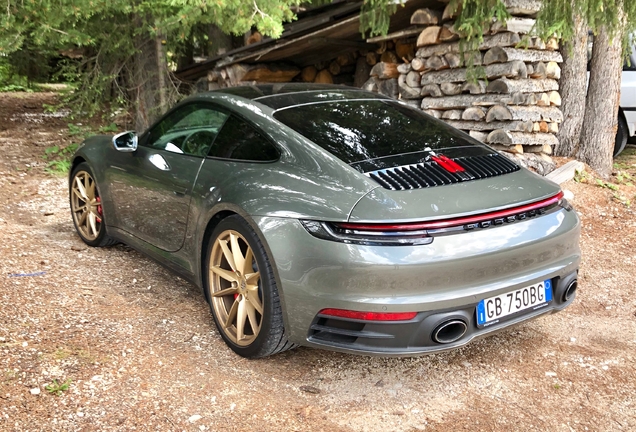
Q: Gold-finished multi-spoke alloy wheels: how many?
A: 2